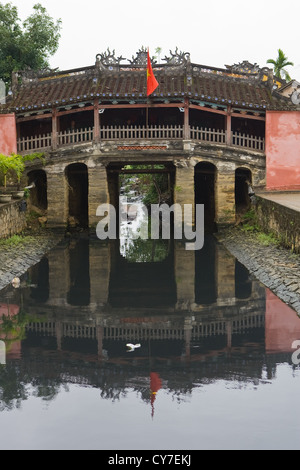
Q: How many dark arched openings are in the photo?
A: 4